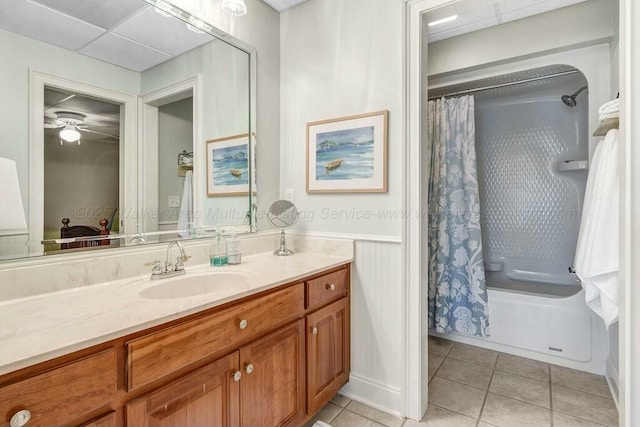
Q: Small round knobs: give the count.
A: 6